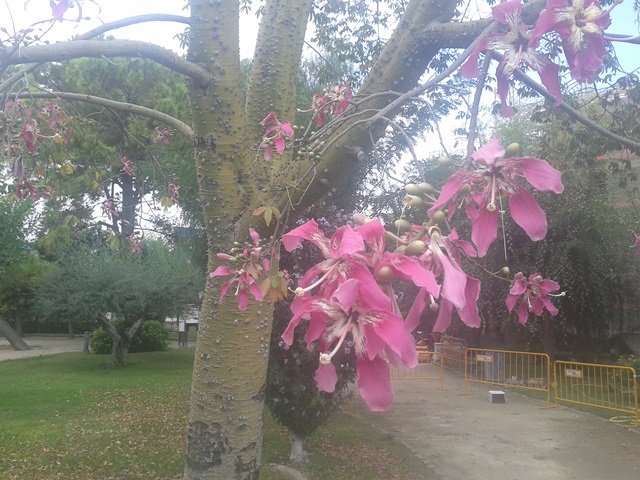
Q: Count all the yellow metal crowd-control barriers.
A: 3